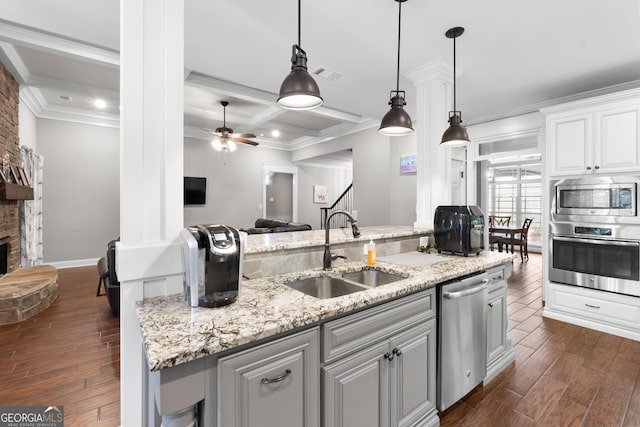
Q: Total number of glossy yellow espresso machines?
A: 0